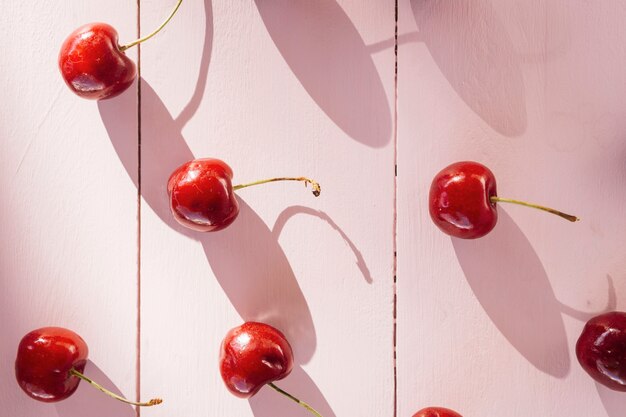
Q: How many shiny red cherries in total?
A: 7